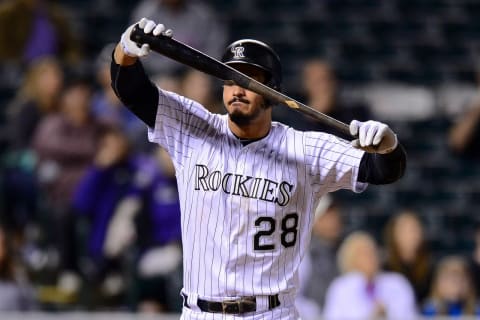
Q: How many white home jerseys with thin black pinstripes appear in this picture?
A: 1